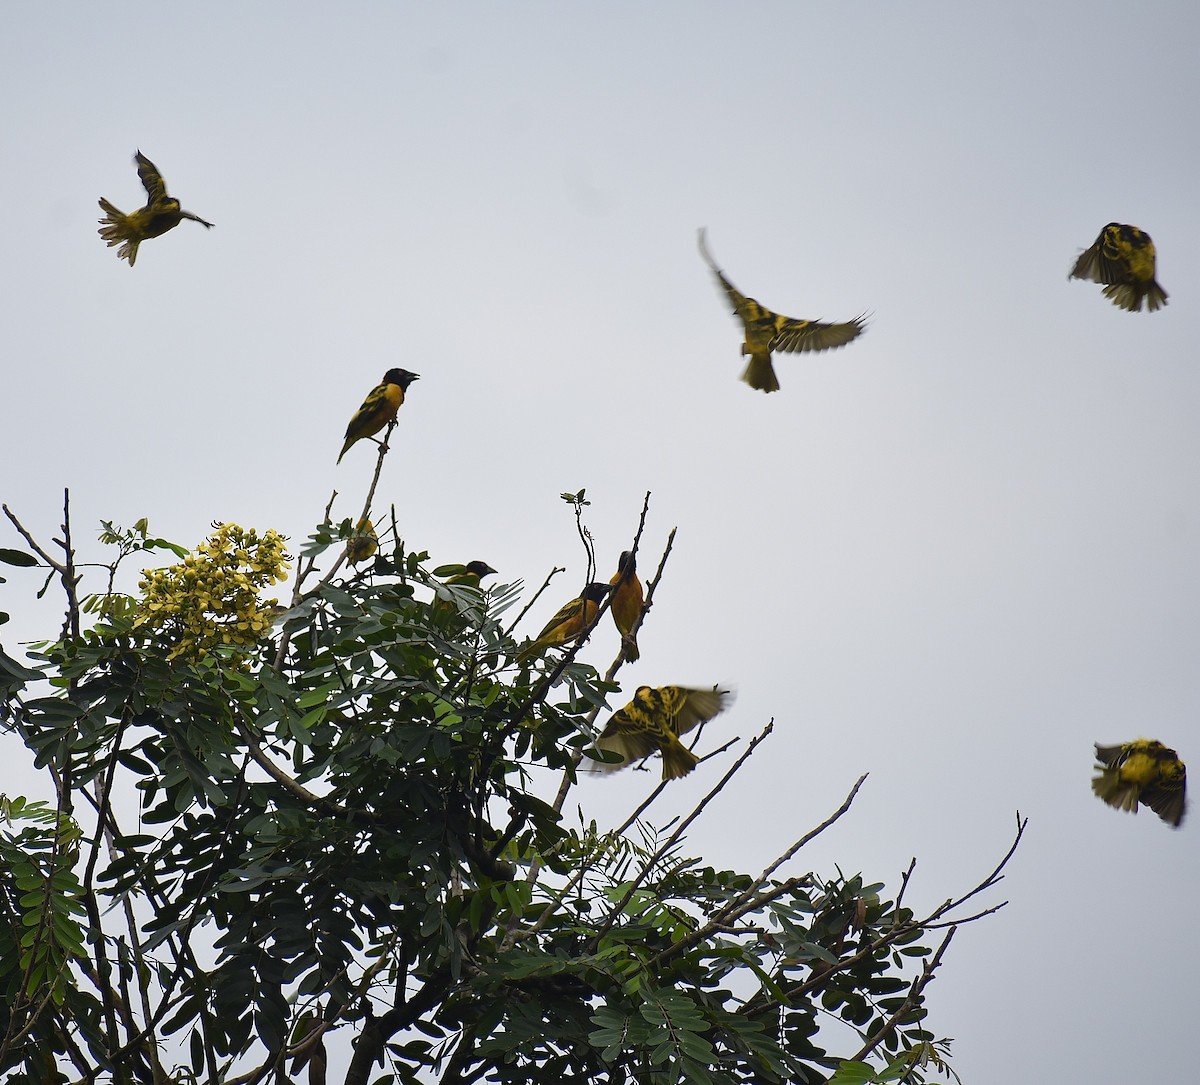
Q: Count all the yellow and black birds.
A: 10